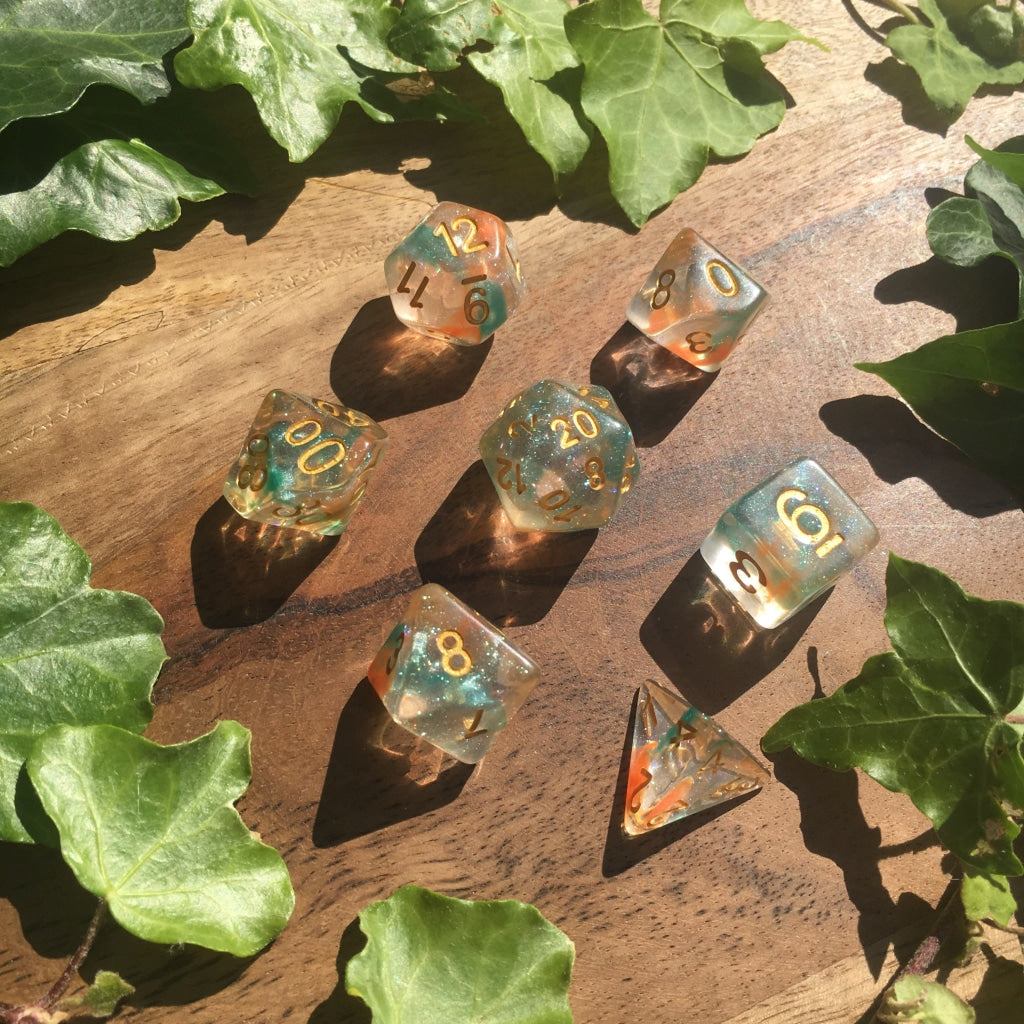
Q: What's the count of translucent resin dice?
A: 7